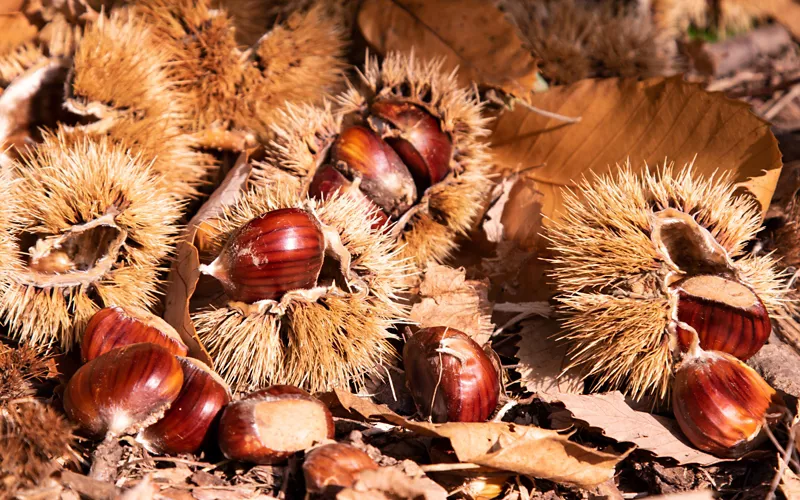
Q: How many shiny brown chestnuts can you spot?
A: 12